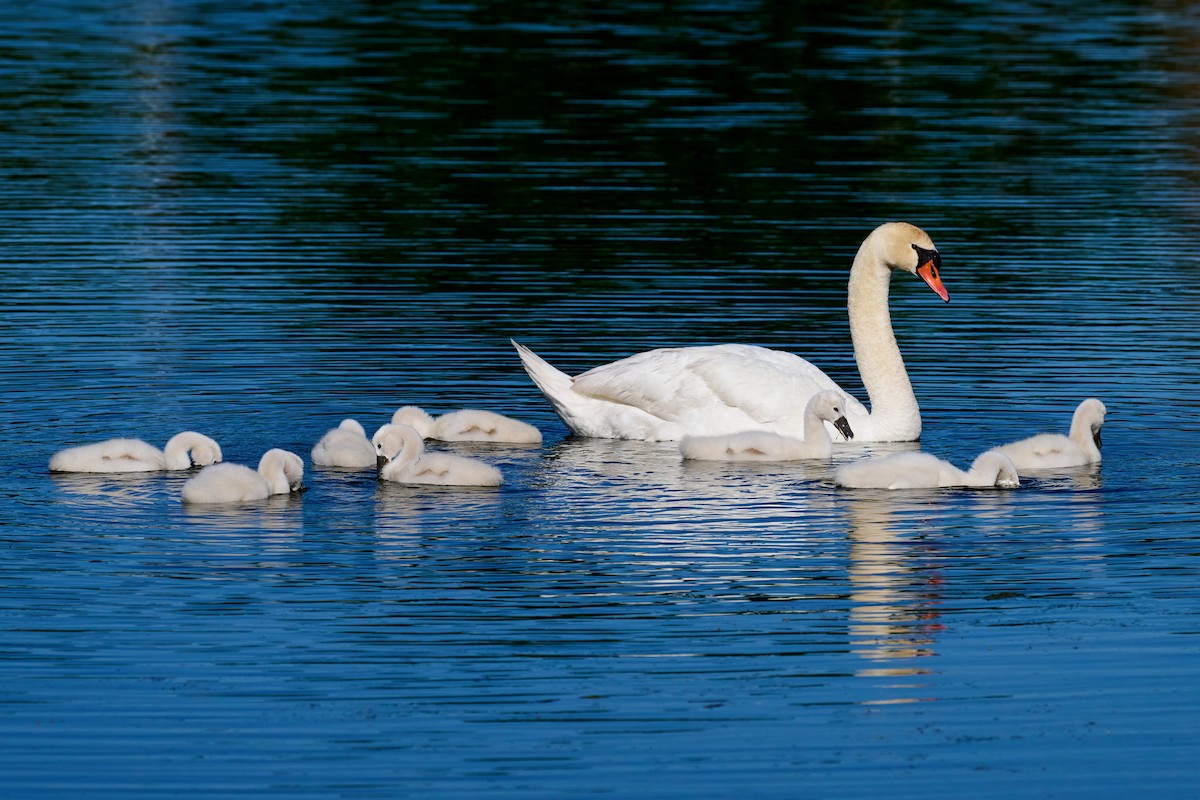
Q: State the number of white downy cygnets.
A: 8